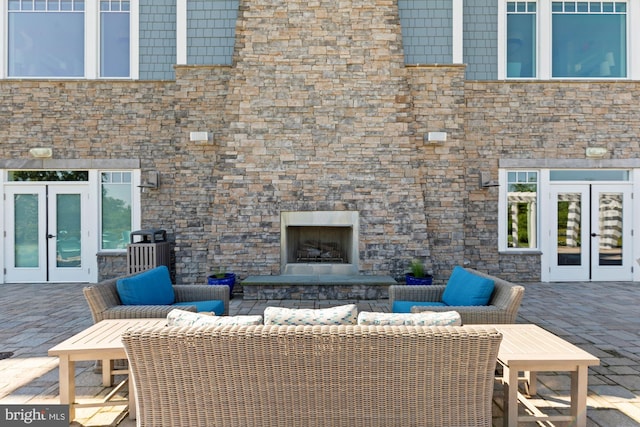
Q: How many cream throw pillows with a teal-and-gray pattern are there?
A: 3